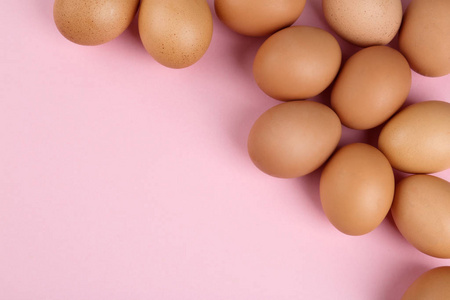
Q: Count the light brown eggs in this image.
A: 12